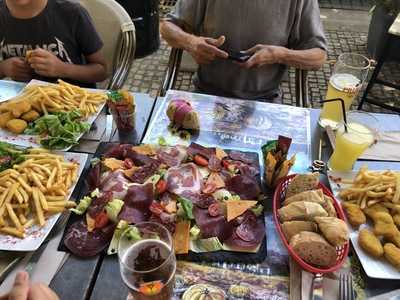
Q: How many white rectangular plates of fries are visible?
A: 3